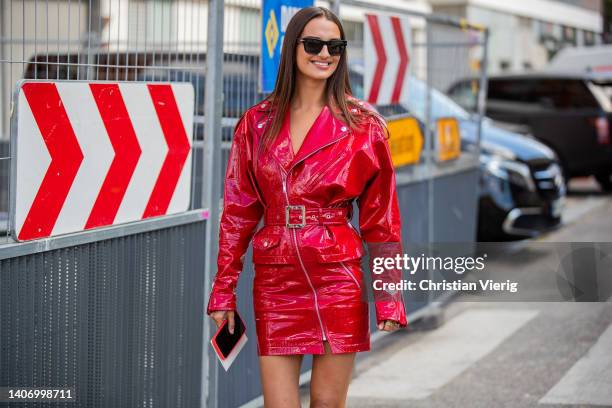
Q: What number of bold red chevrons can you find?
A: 5